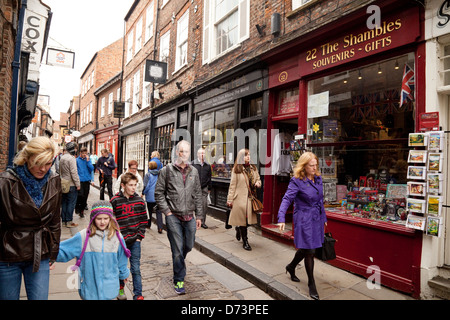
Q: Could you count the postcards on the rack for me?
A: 11